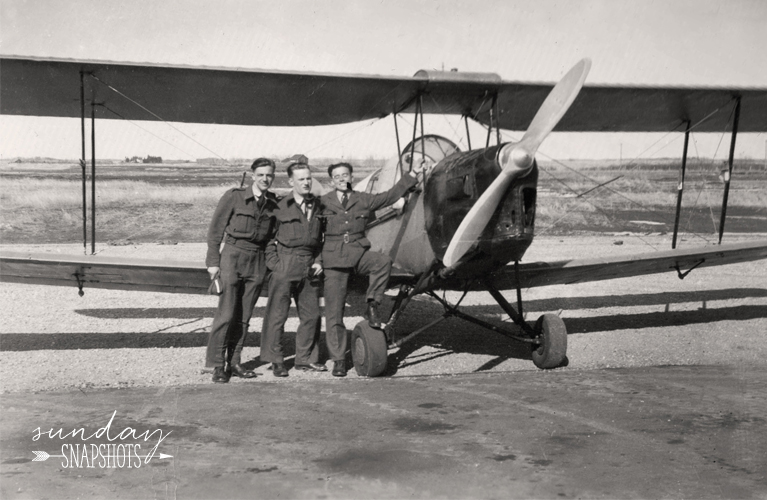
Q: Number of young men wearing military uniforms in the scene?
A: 3